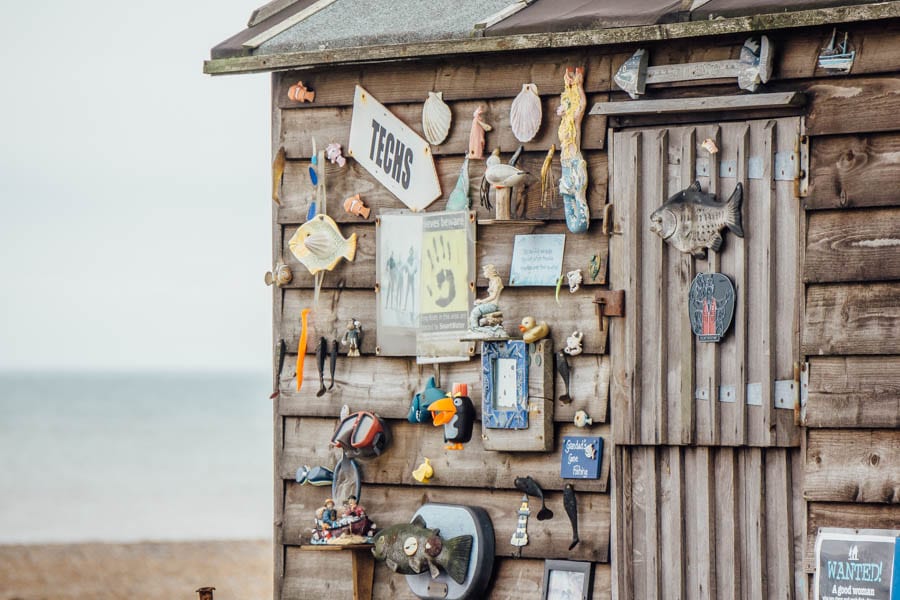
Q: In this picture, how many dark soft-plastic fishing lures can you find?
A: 6